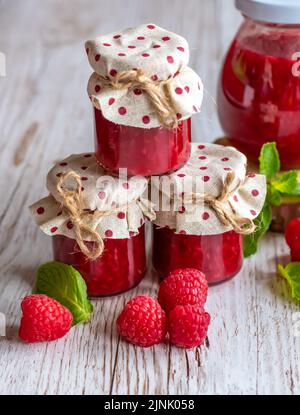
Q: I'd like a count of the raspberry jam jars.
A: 4